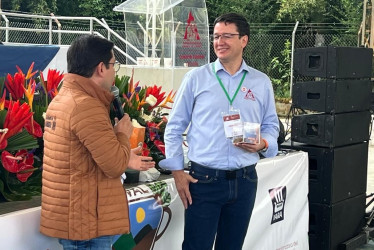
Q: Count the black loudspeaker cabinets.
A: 5